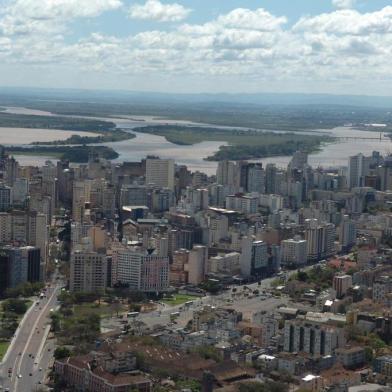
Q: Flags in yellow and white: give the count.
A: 0